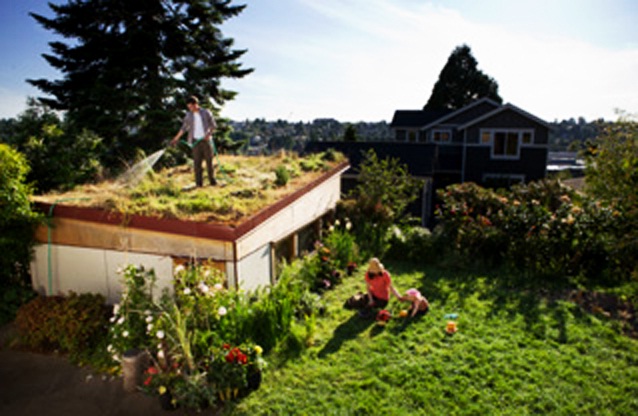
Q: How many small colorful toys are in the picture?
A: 4